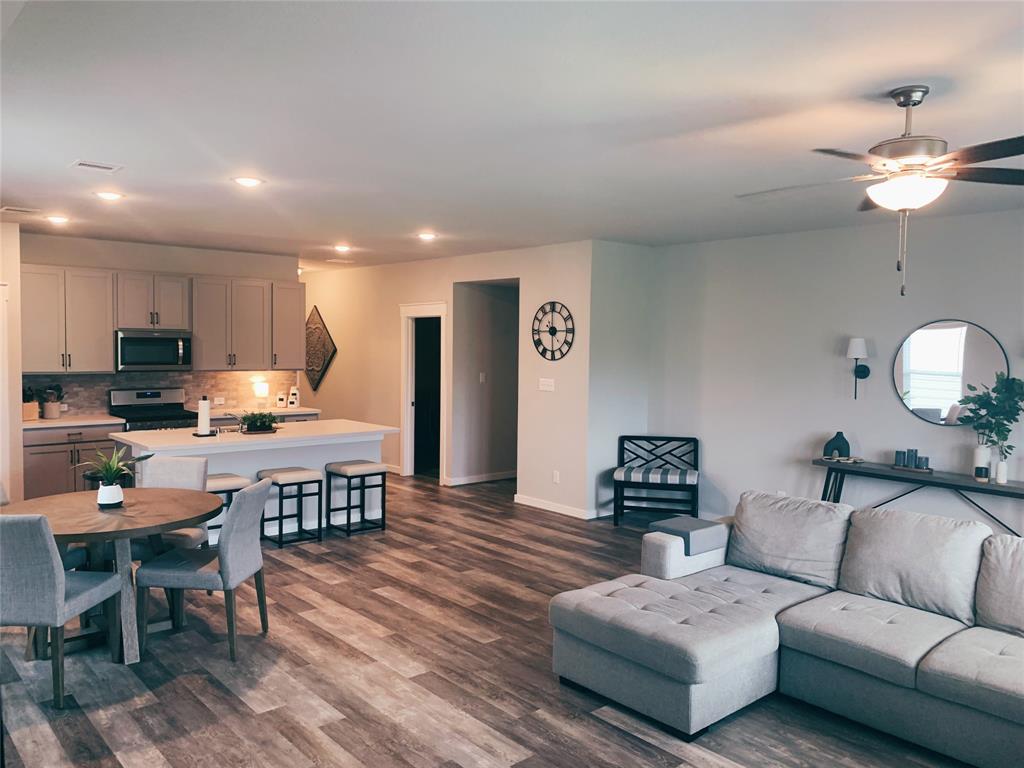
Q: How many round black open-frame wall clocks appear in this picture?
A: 1